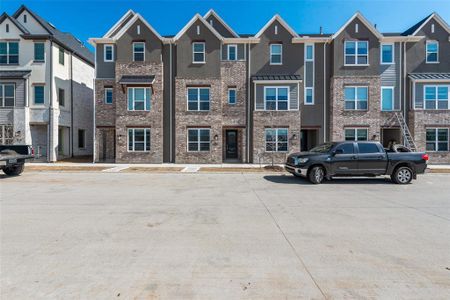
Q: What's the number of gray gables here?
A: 7